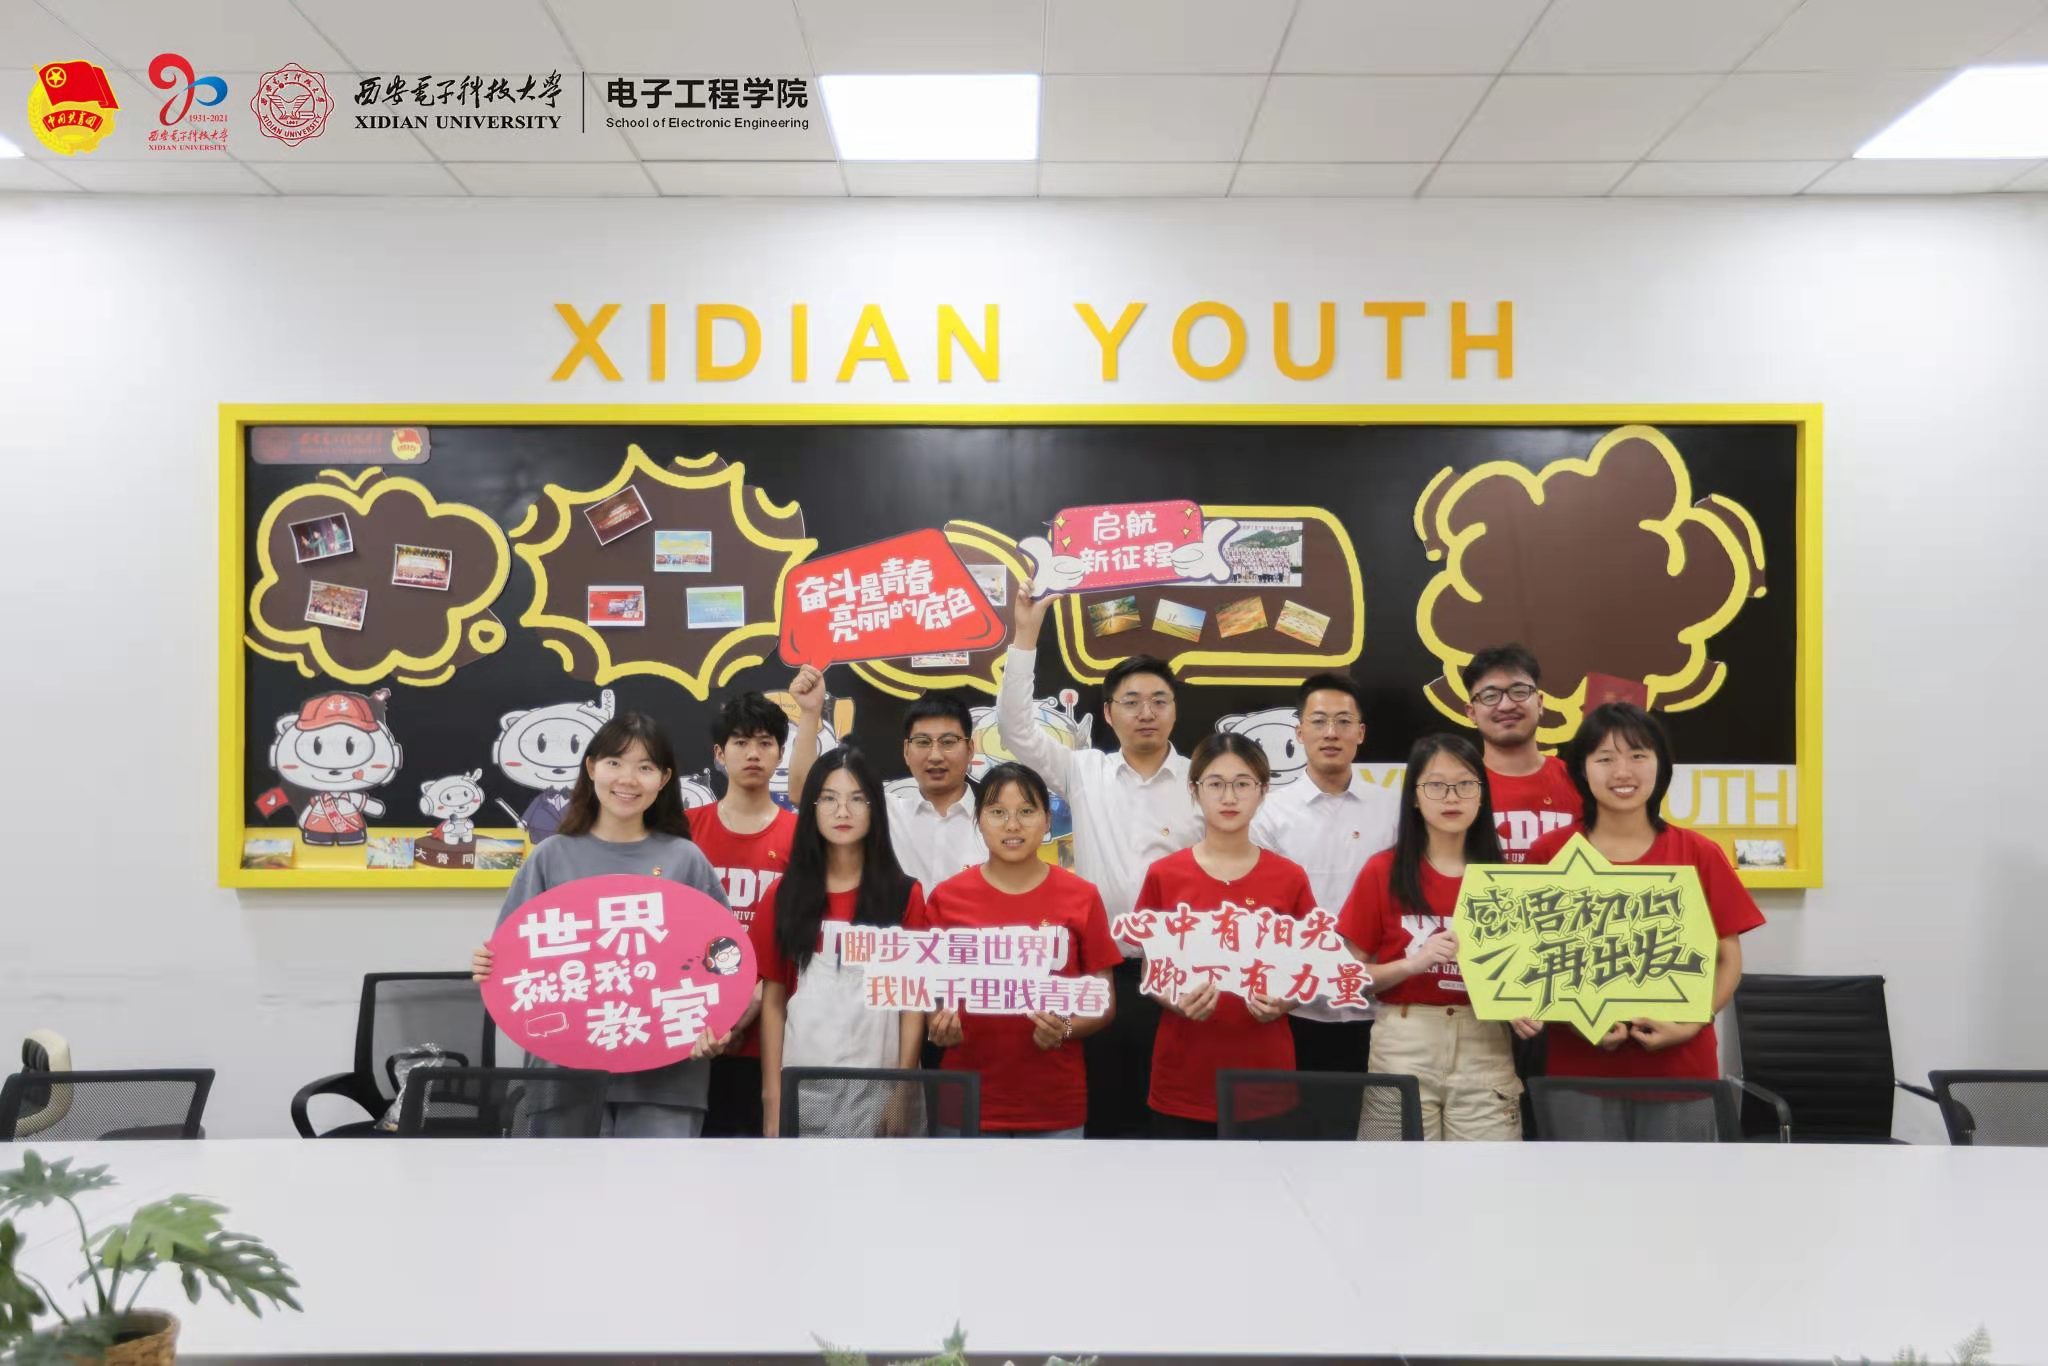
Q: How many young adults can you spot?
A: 11